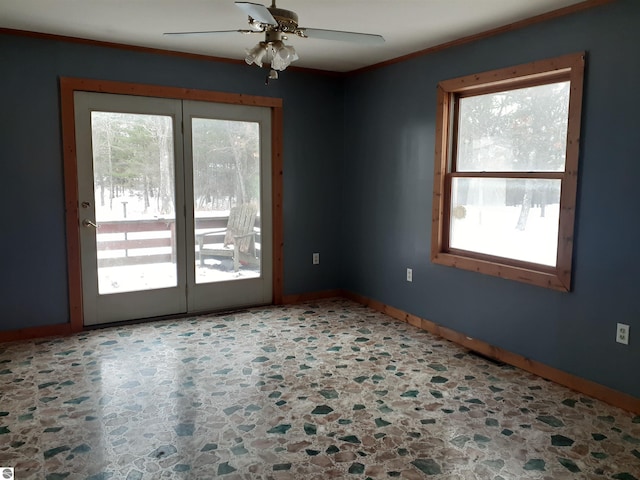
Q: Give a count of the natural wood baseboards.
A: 3